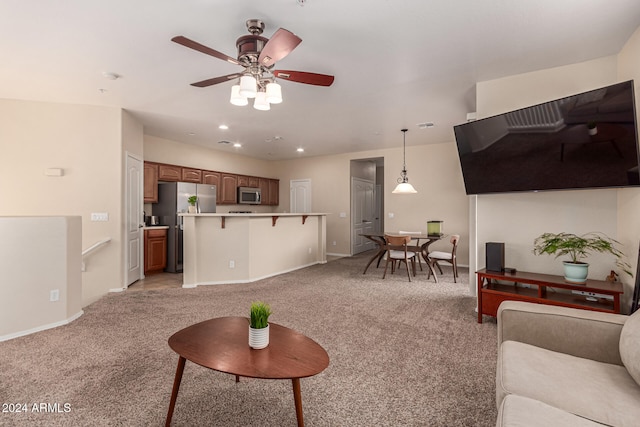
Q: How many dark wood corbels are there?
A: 3